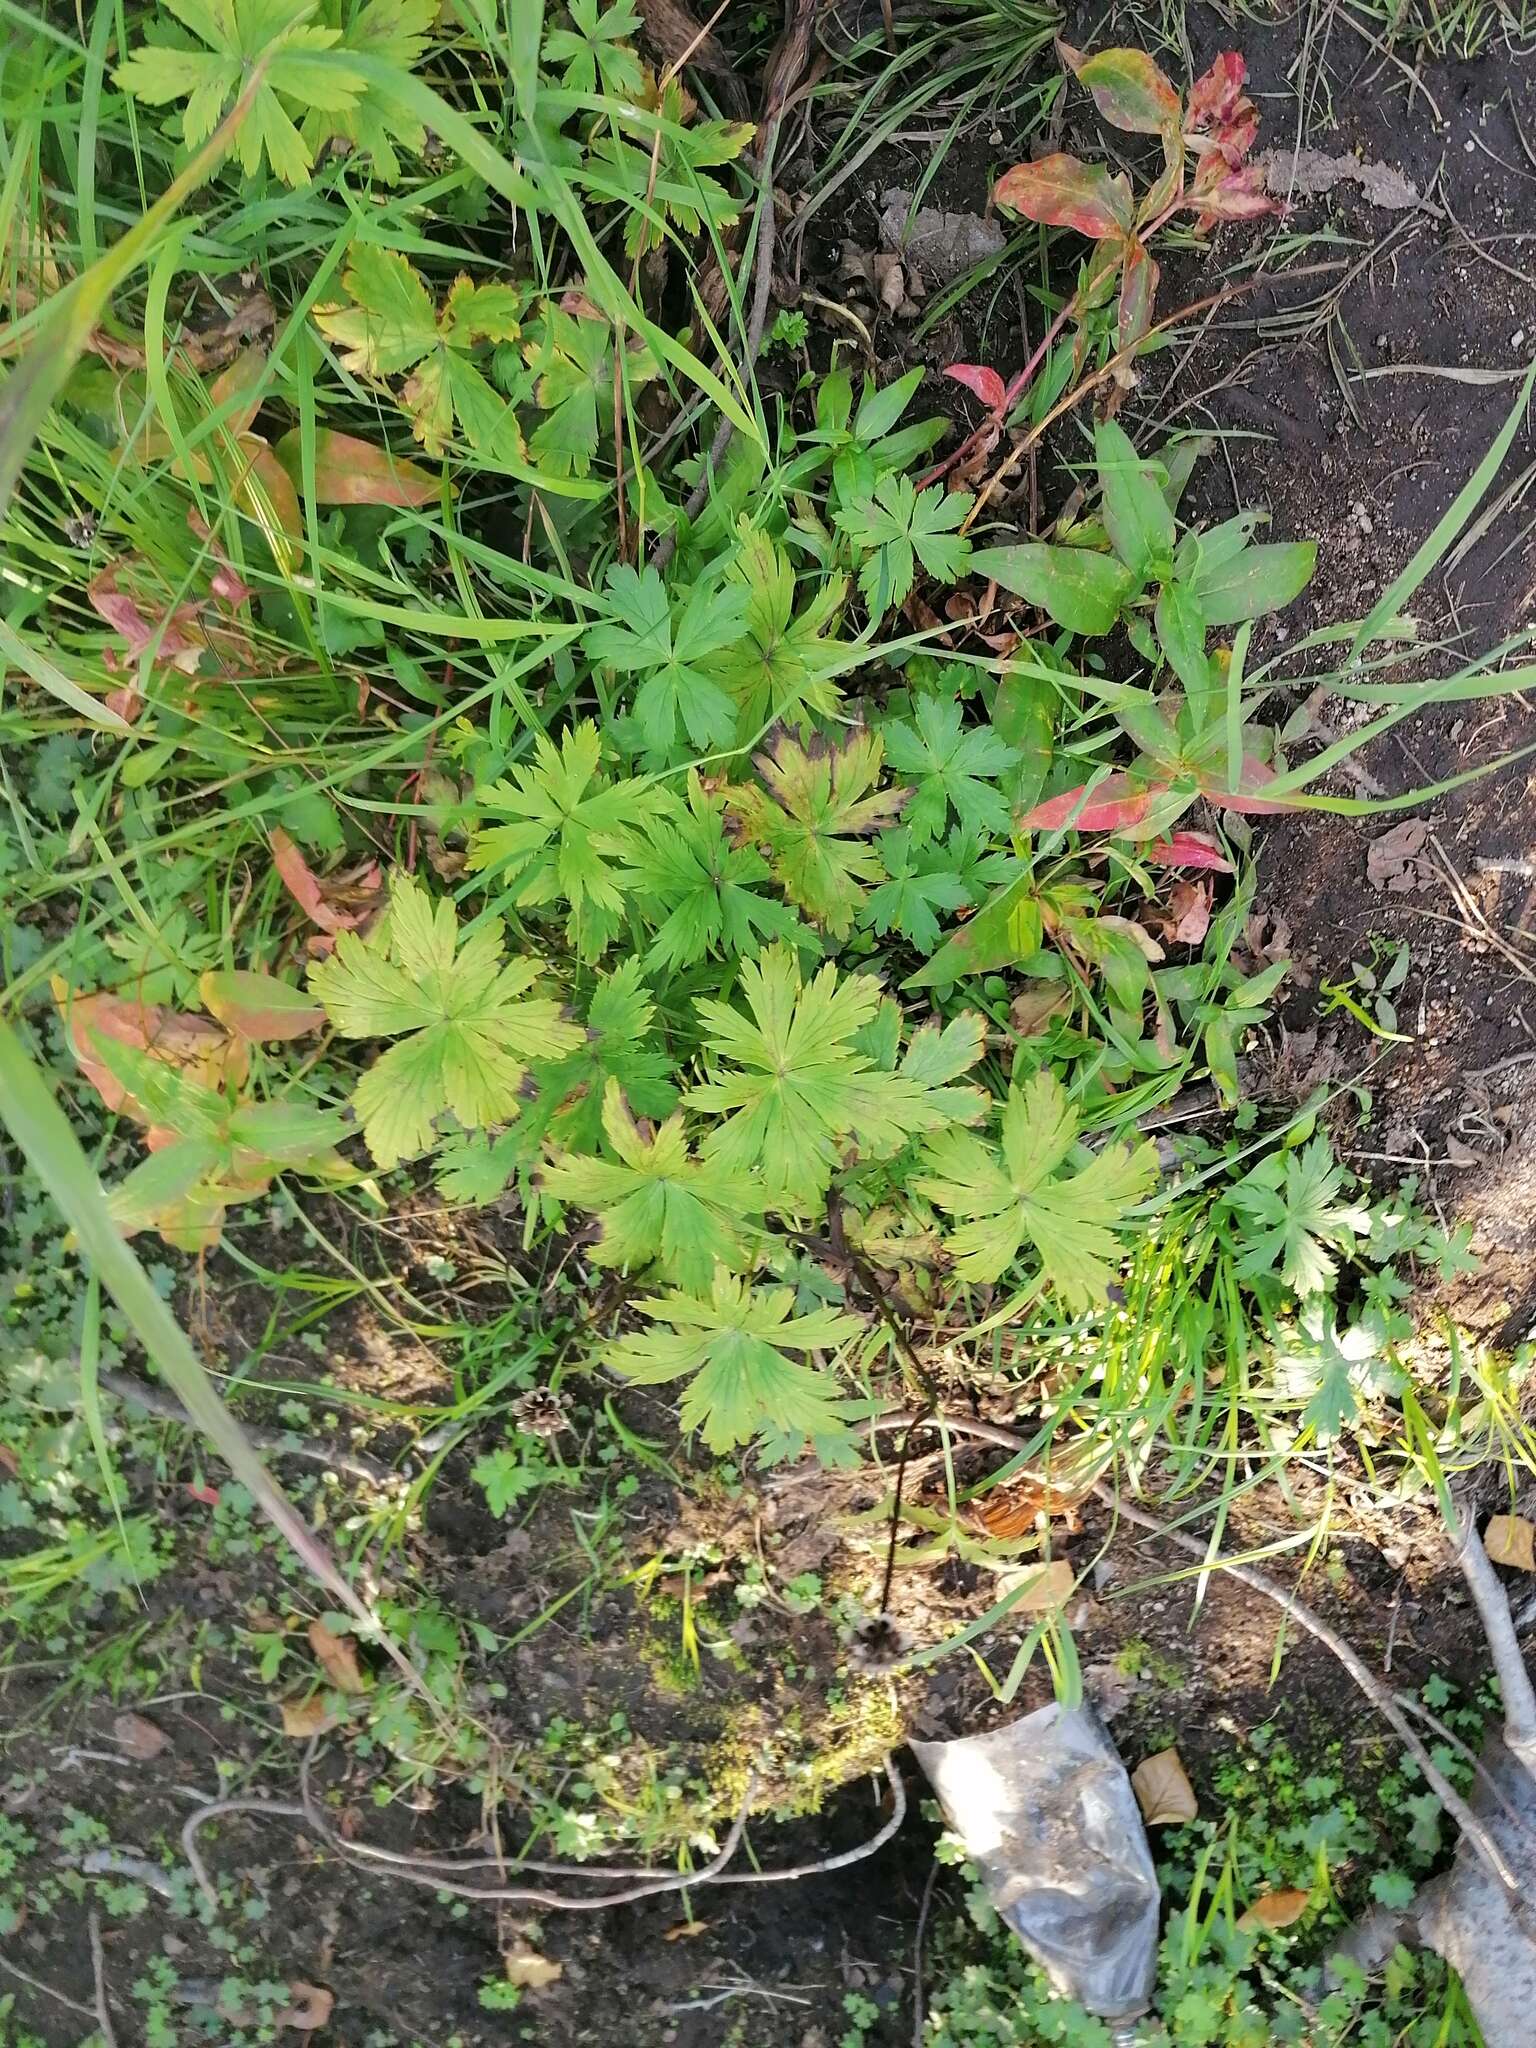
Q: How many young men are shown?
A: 0